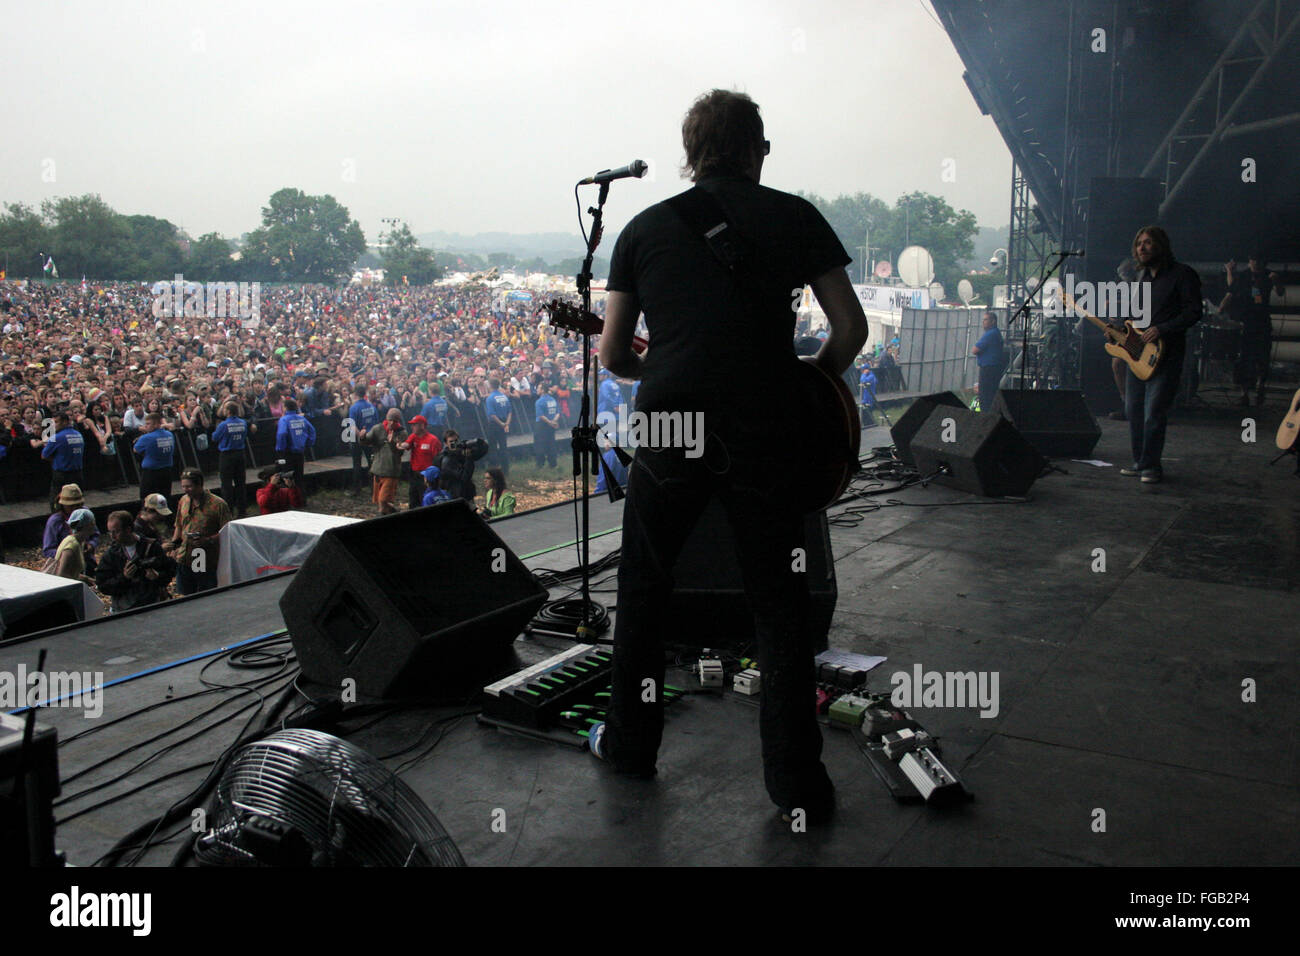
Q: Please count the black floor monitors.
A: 5